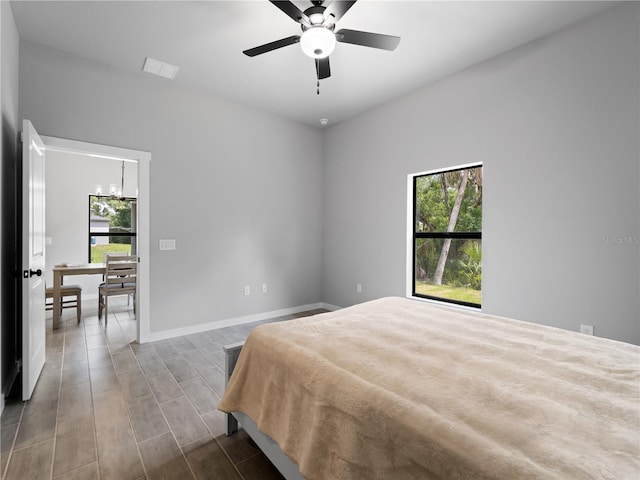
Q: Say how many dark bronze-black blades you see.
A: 5